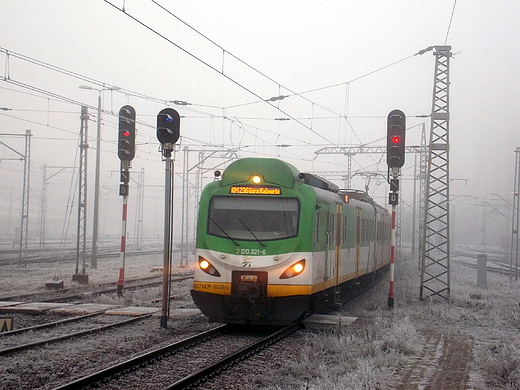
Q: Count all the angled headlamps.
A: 2